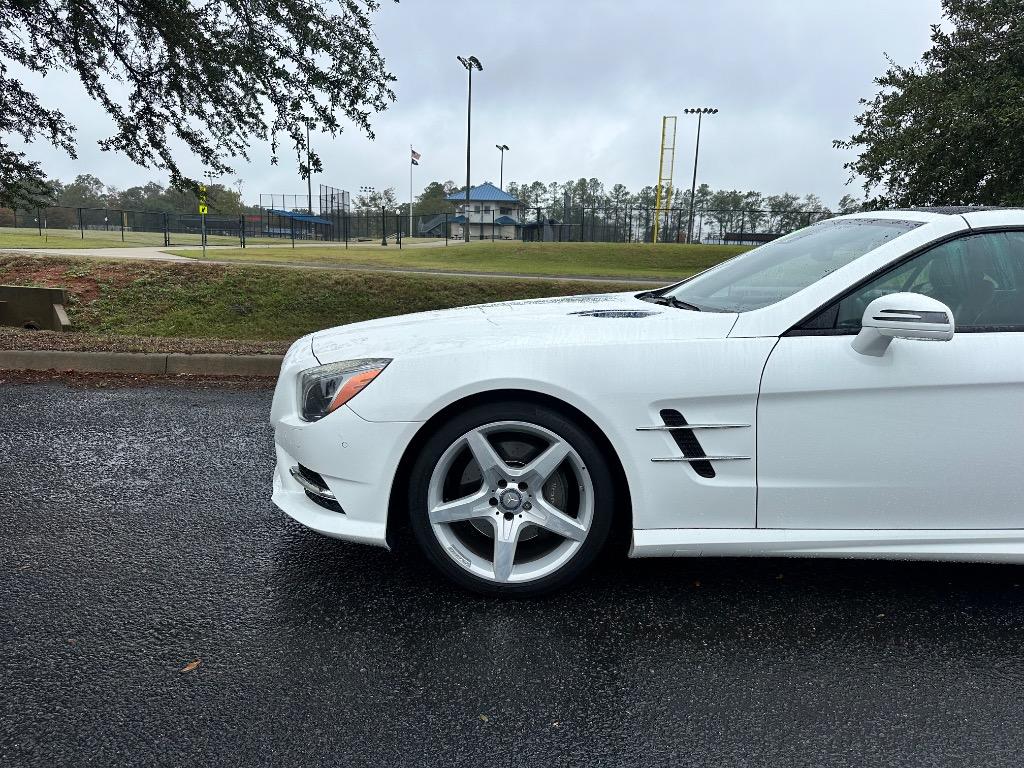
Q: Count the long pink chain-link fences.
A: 0